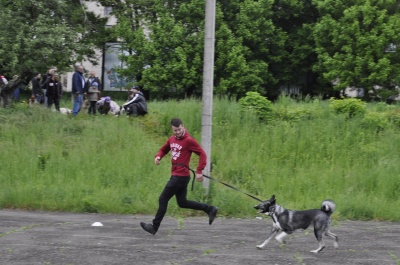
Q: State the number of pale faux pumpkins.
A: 0